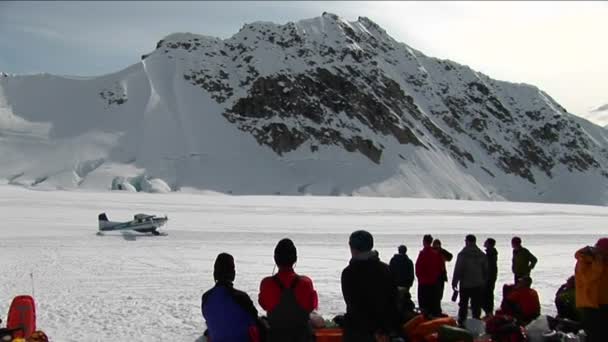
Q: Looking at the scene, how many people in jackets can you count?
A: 11